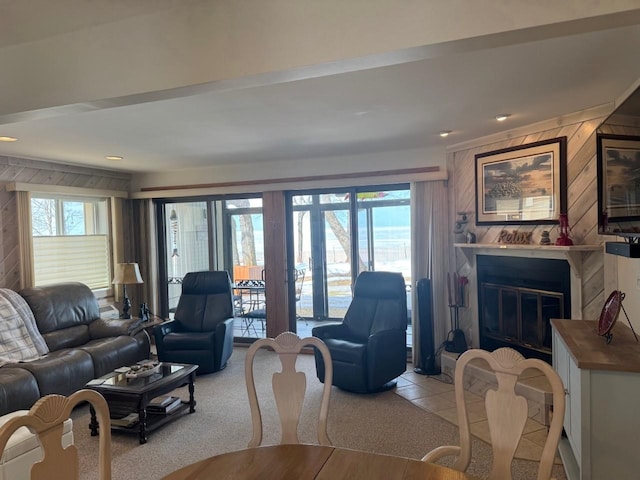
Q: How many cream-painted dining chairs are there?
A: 3